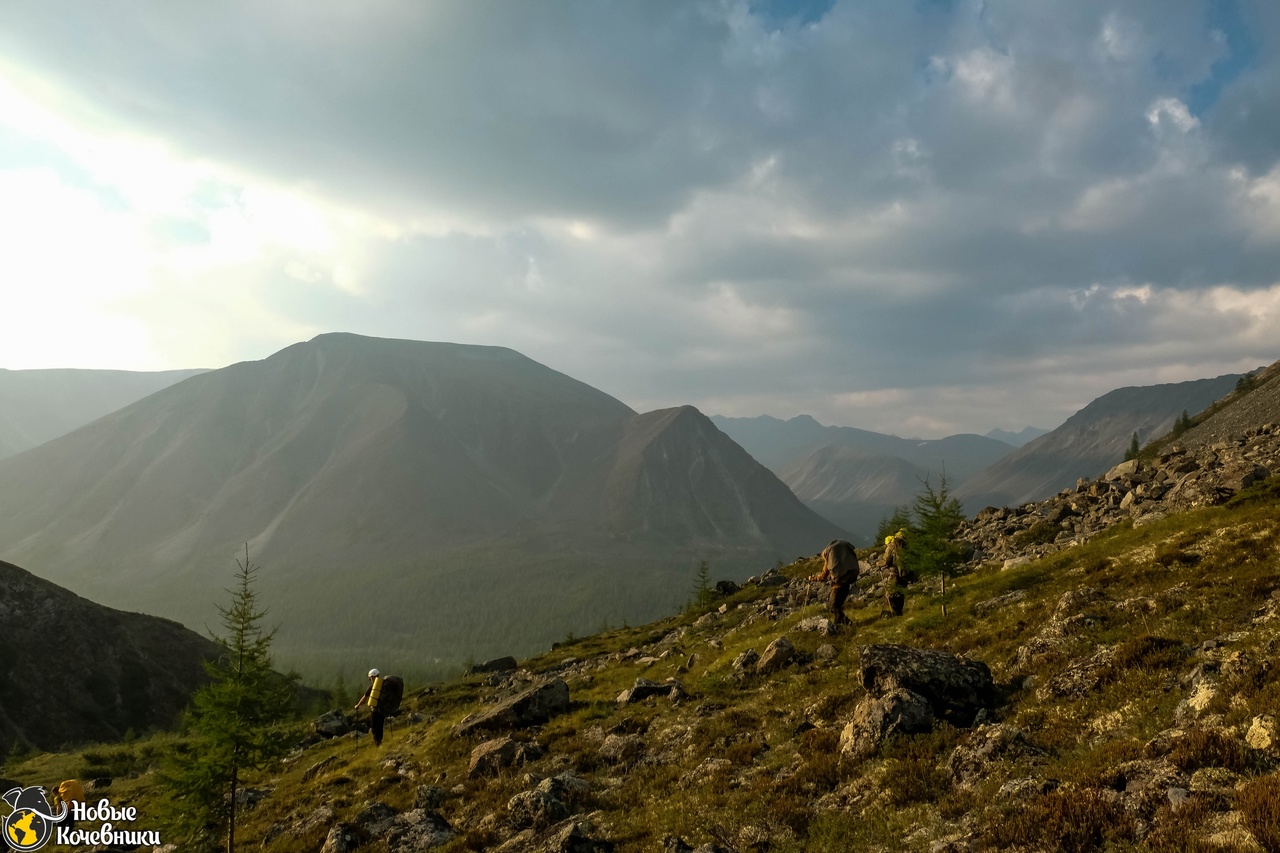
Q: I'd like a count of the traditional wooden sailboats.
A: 0